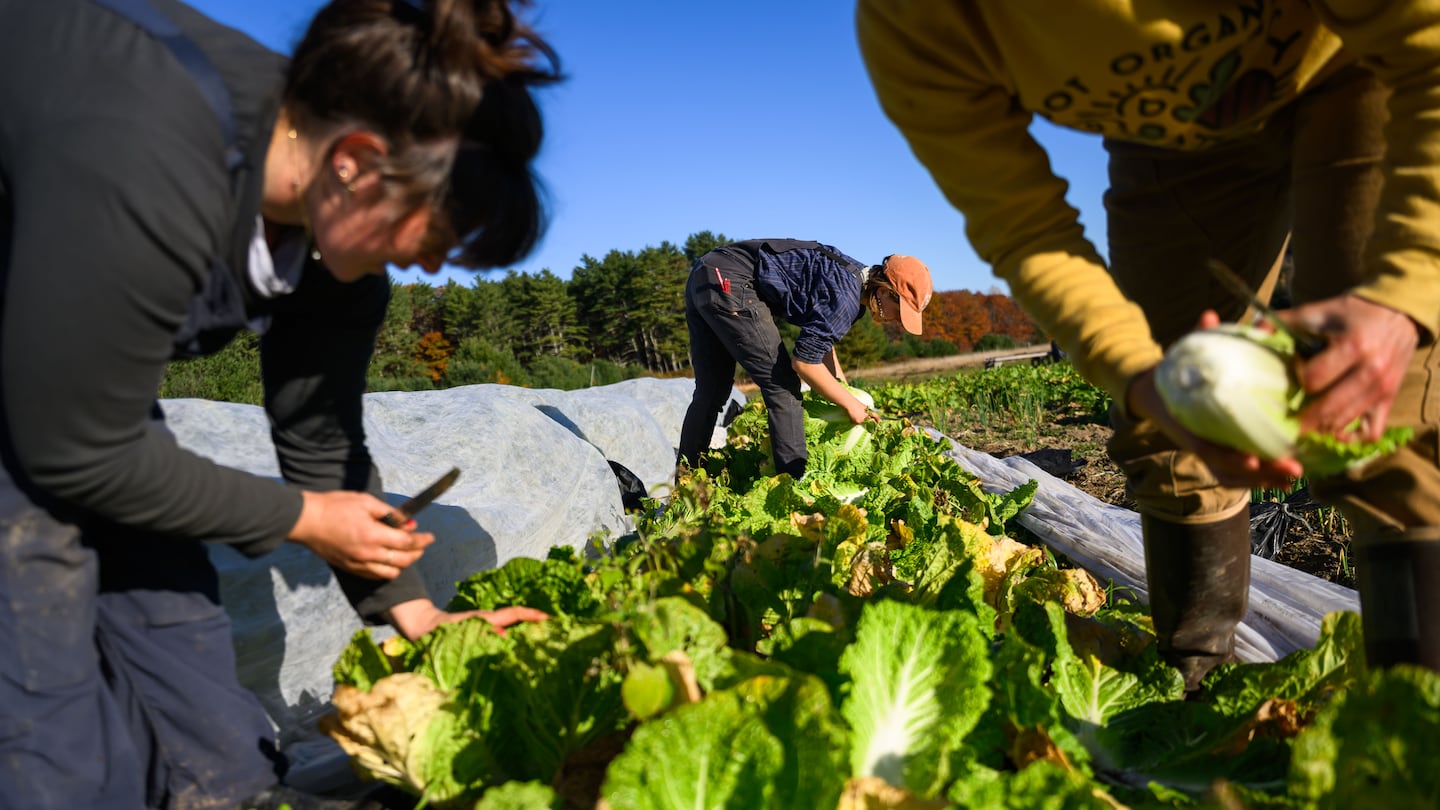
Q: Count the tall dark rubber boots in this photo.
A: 2